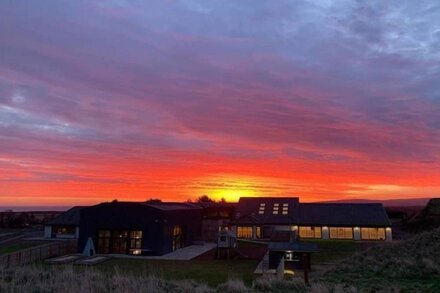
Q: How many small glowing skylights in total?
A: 9